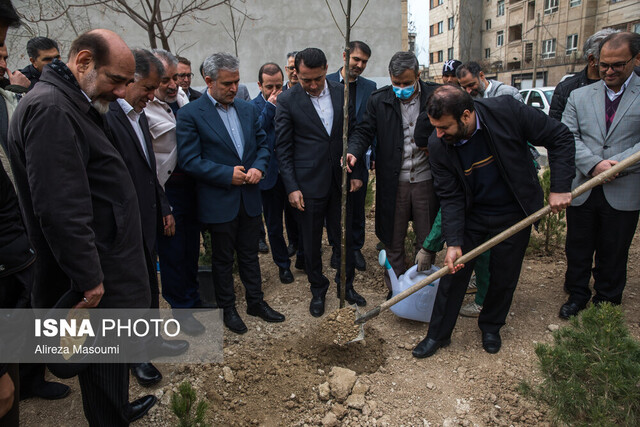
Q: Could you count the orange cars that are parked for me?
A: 0